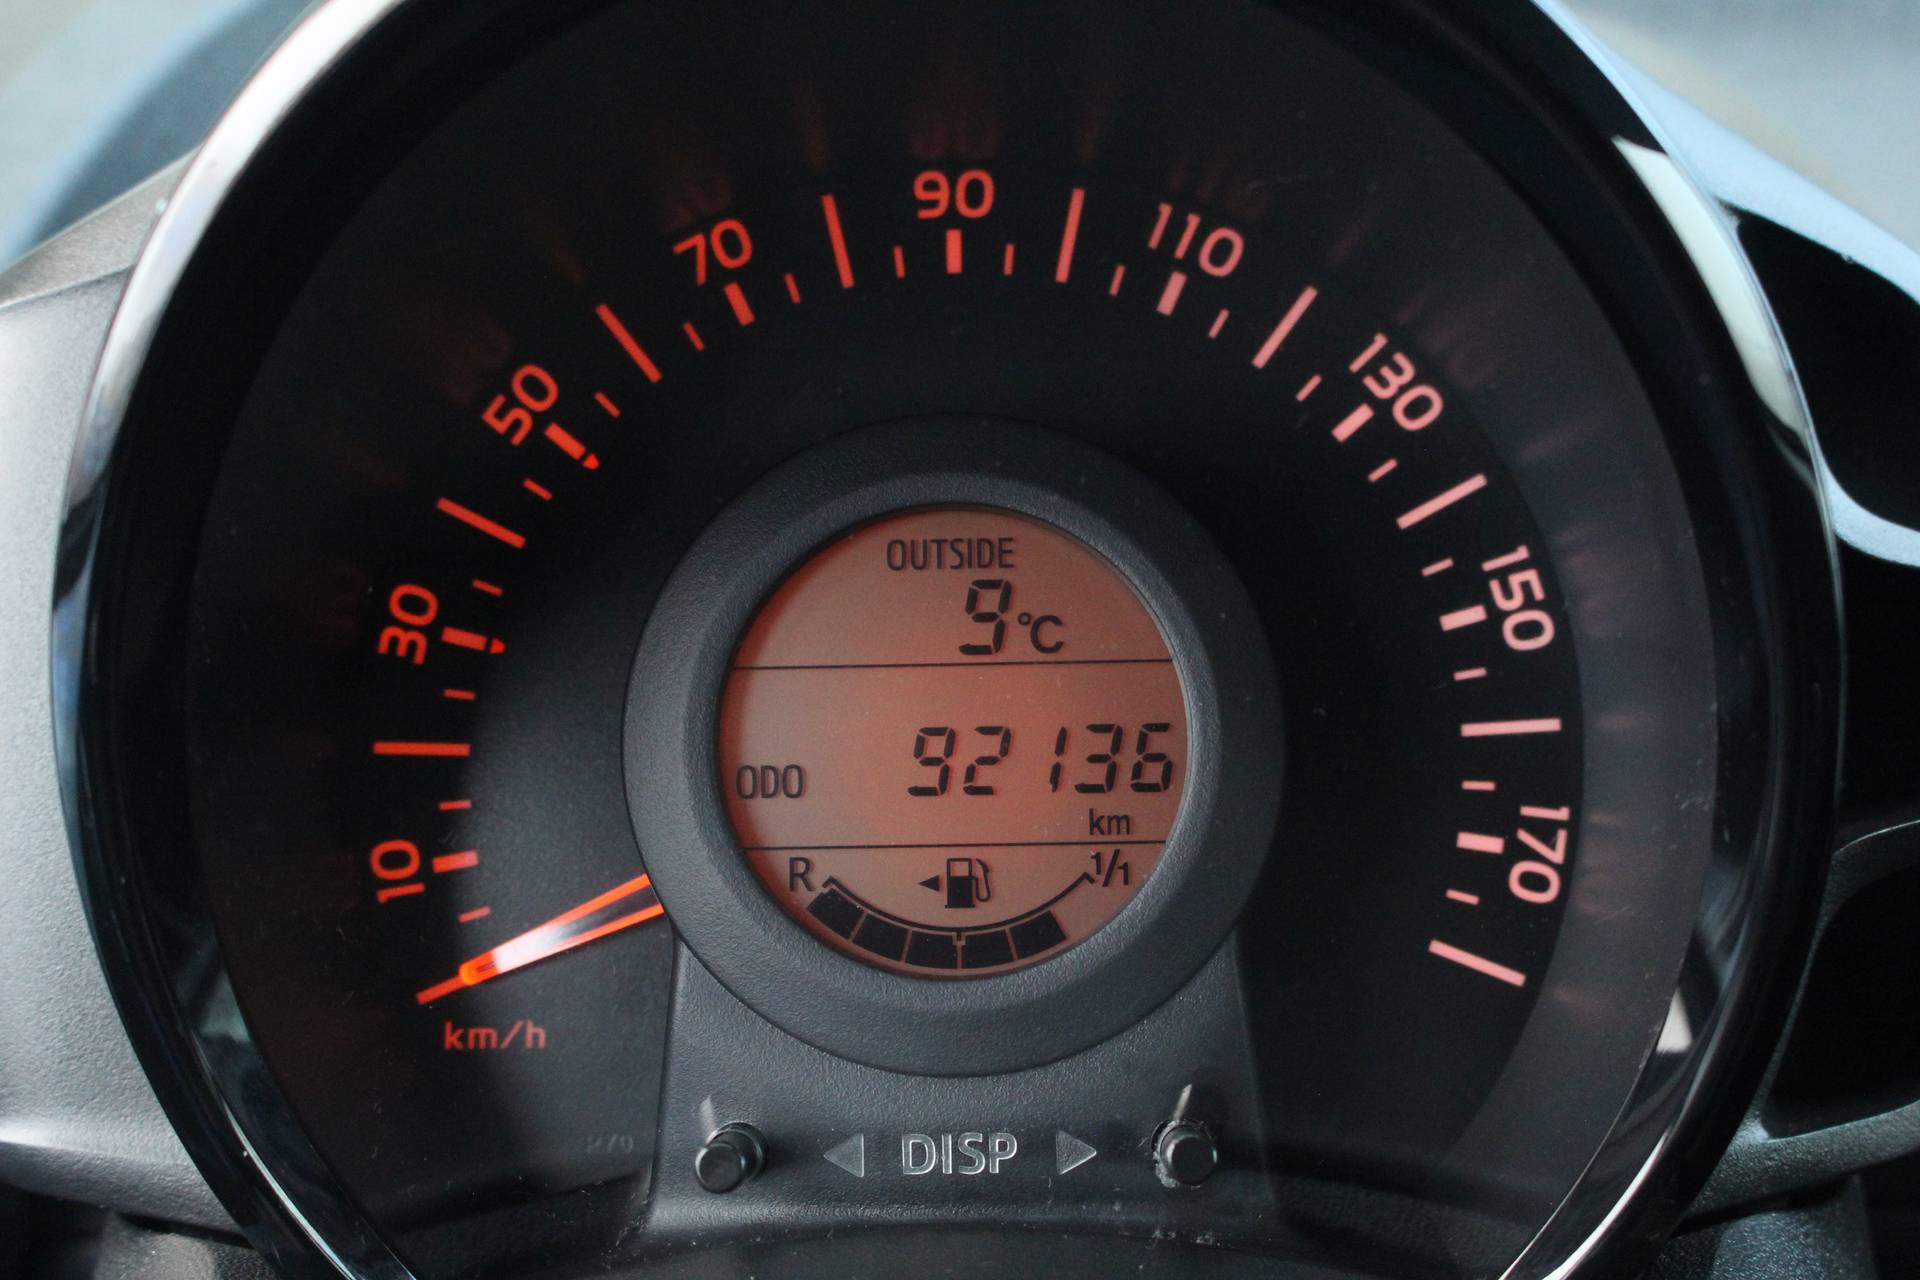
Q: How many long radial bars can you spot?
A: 10